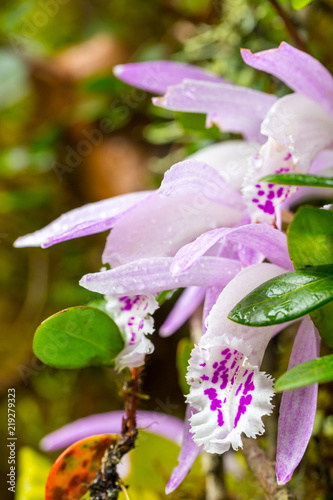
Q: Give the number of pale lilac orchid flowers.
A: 3